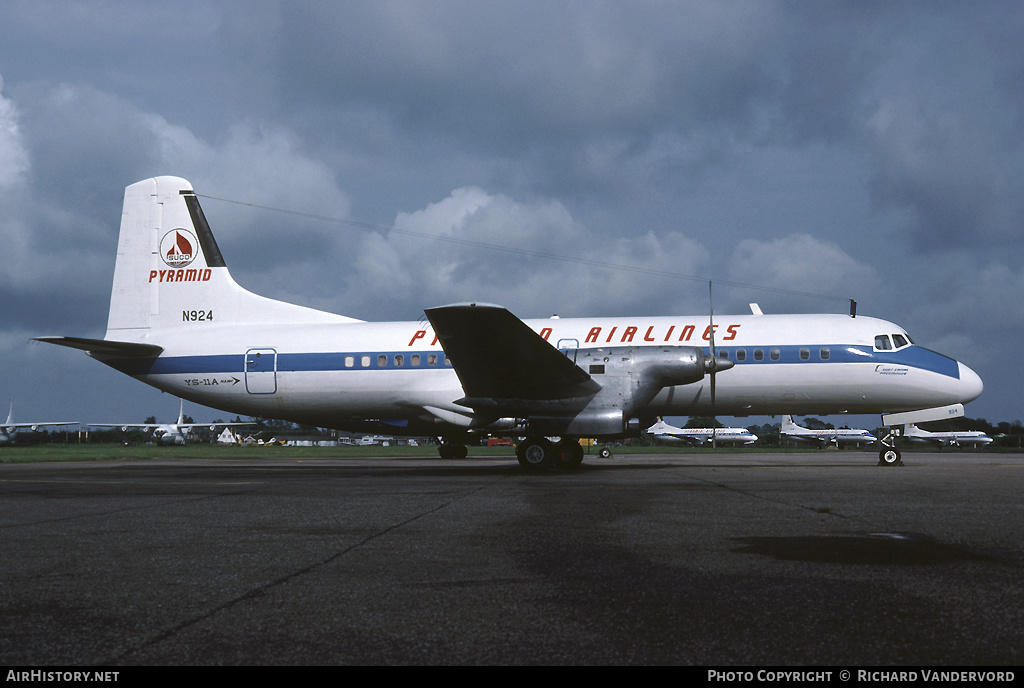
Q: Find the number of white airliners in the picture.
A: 6